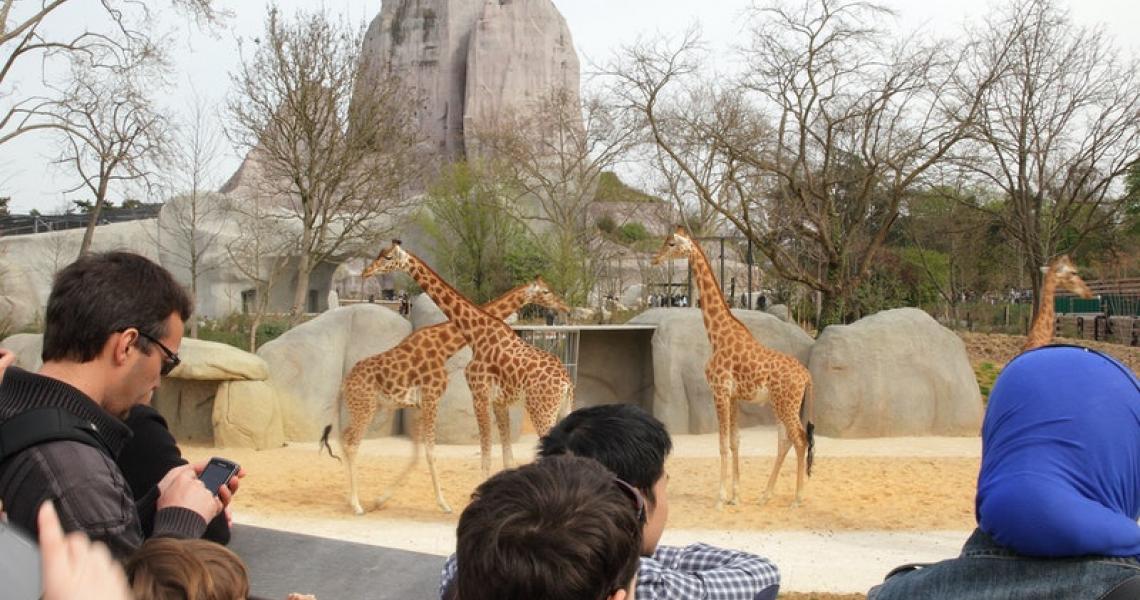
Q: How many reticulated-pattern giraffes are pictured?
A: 4